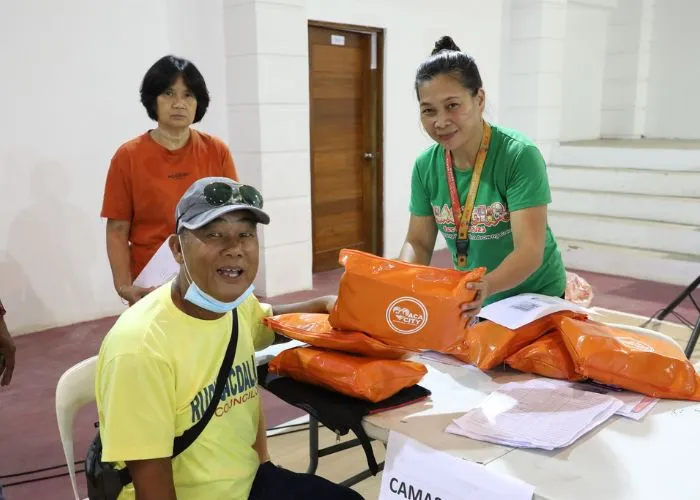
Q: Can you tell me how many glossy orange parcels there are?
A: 6